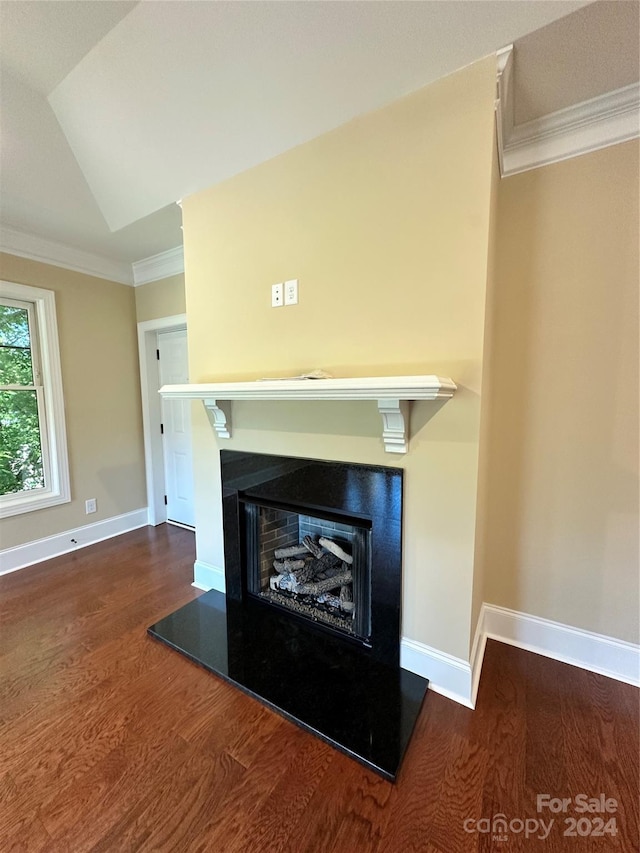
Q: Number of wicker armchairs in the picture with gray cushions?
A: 0